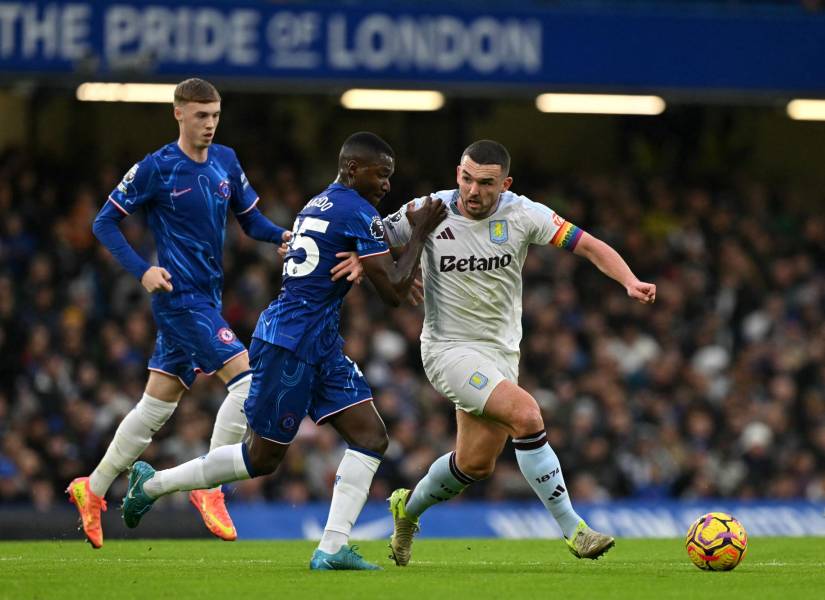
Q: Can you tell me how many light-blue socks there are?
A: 2